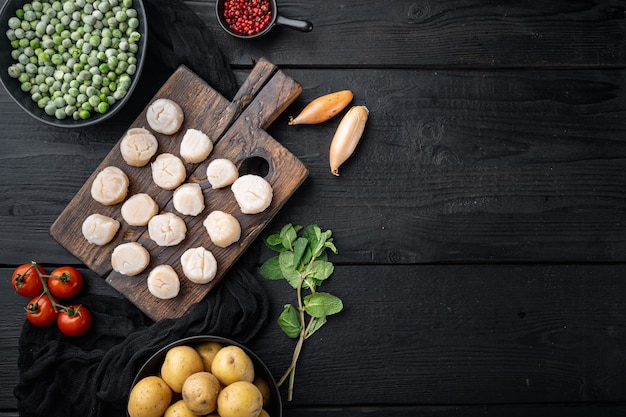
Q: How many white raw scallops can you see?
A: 15